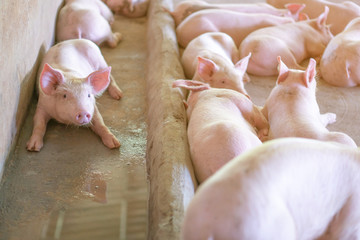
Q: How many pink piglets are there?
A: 12